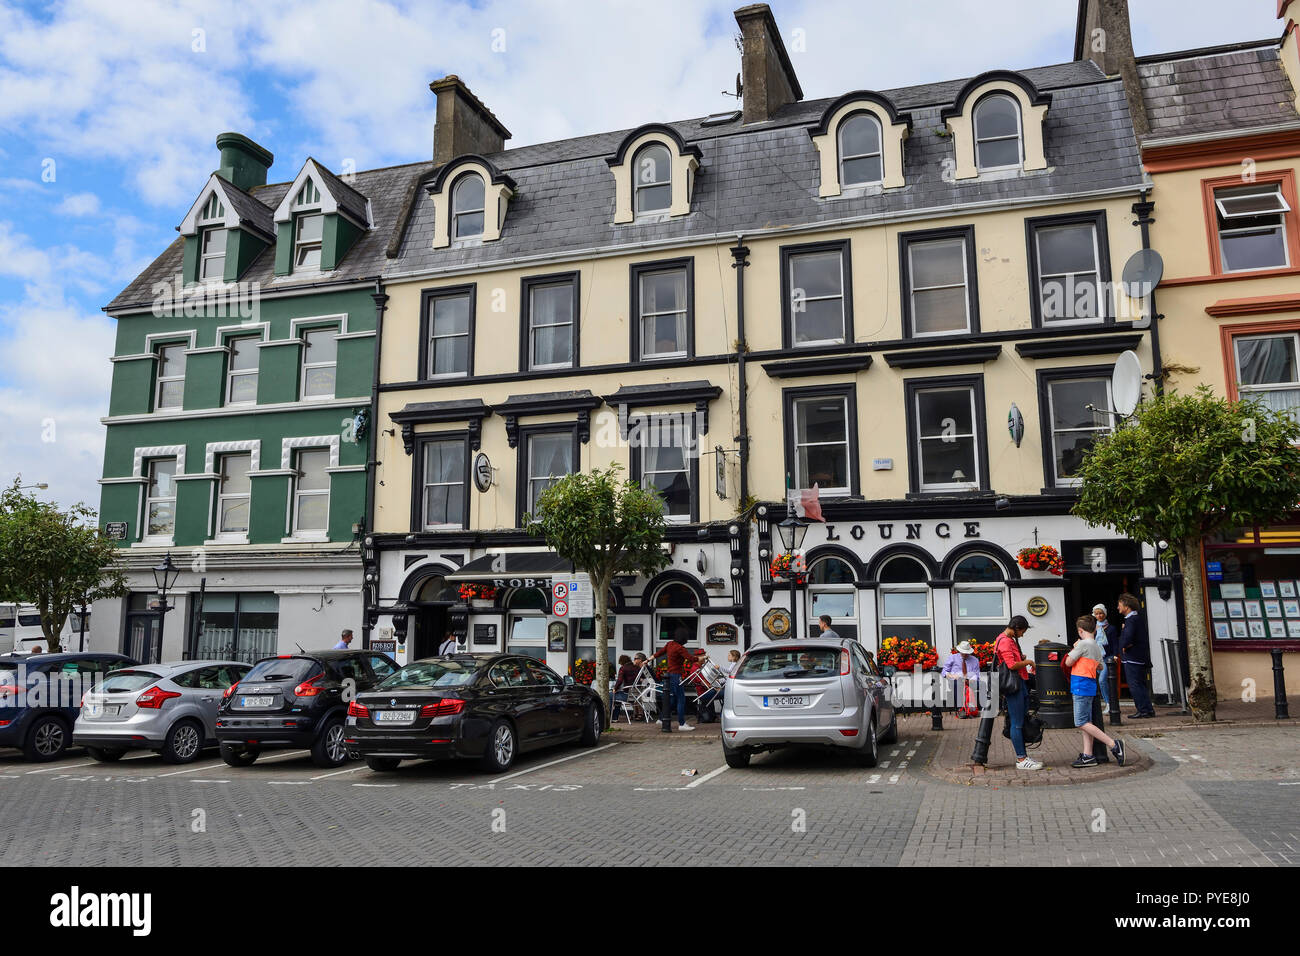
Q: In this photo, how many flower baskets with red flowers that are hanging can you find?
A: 3